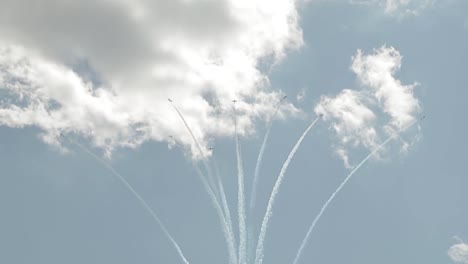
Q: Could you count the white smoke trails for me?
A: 8